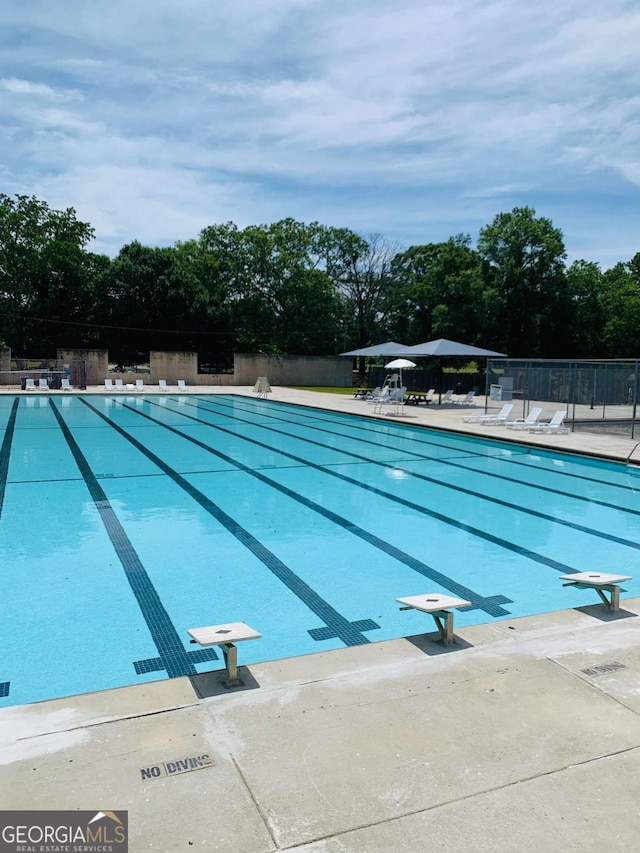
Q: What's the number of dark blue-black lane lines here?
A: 8